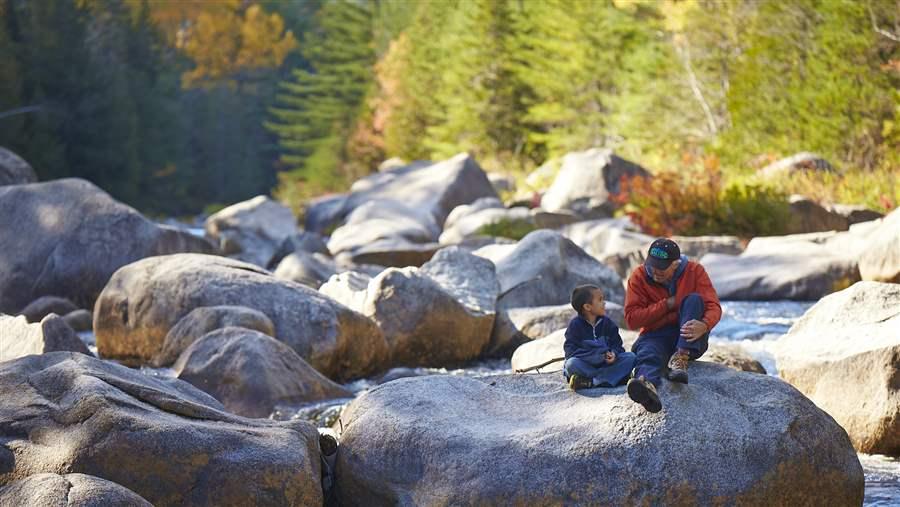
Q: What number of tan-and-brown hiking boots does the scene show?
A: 2